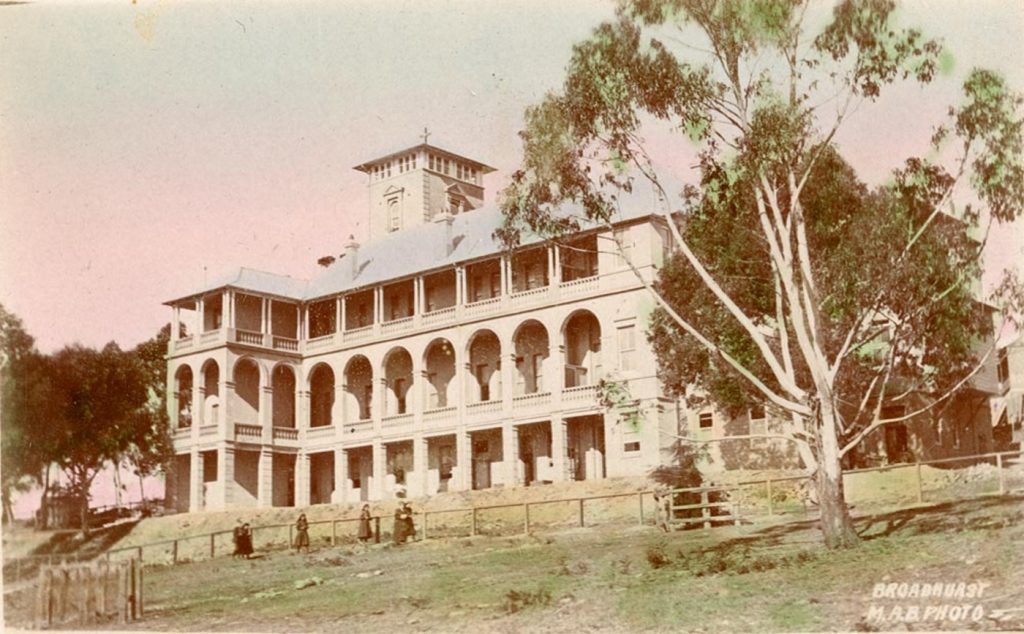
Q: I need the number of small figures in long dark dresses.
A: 6